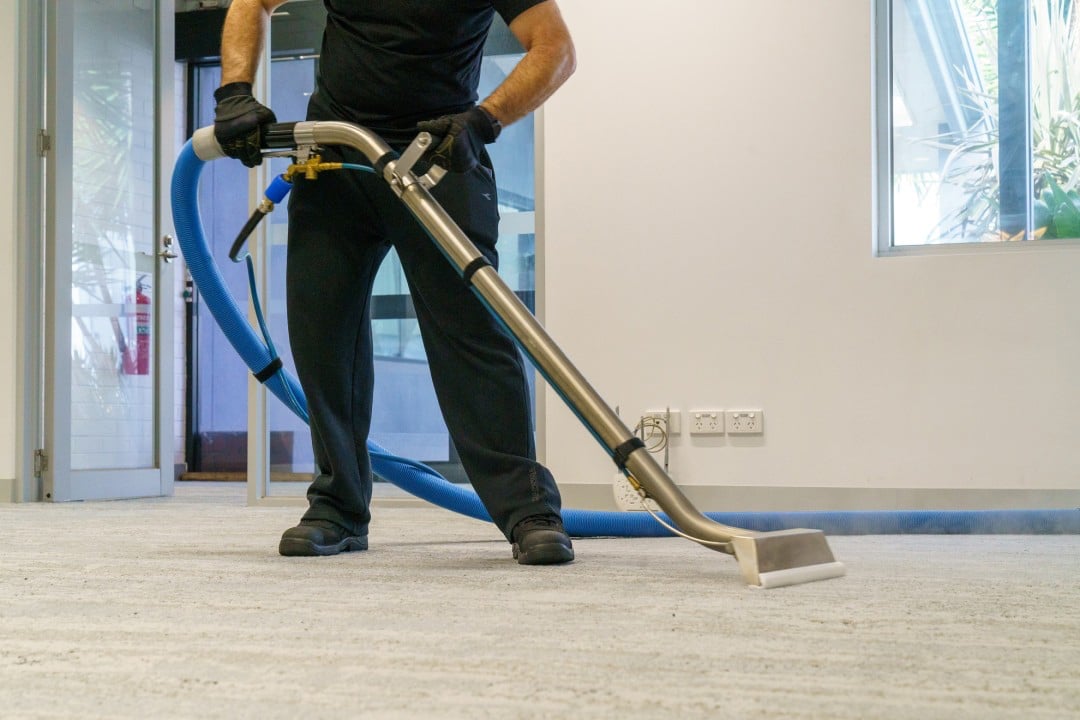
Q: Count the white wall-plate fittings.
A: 3